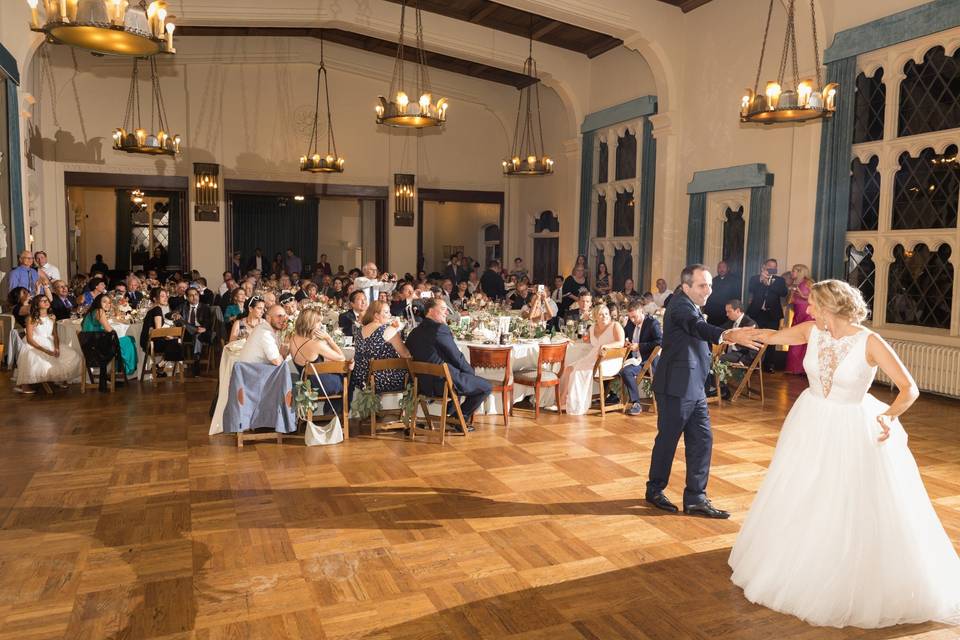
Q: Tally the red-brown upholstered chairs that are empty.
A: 2